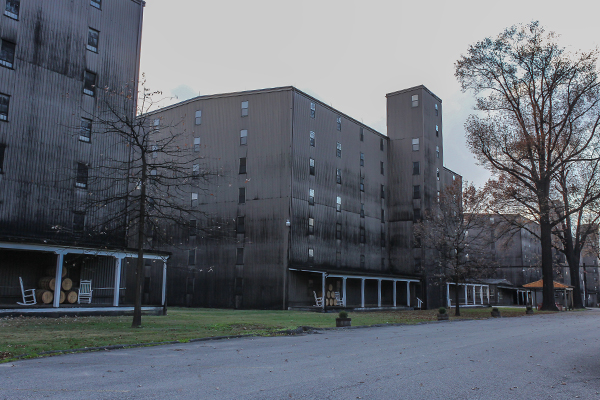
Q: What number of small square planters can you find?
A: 4